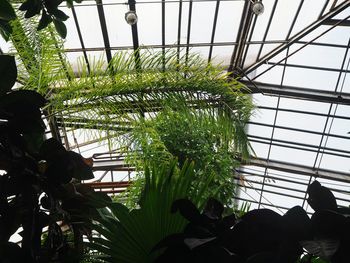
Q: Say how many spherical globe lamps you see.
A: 2